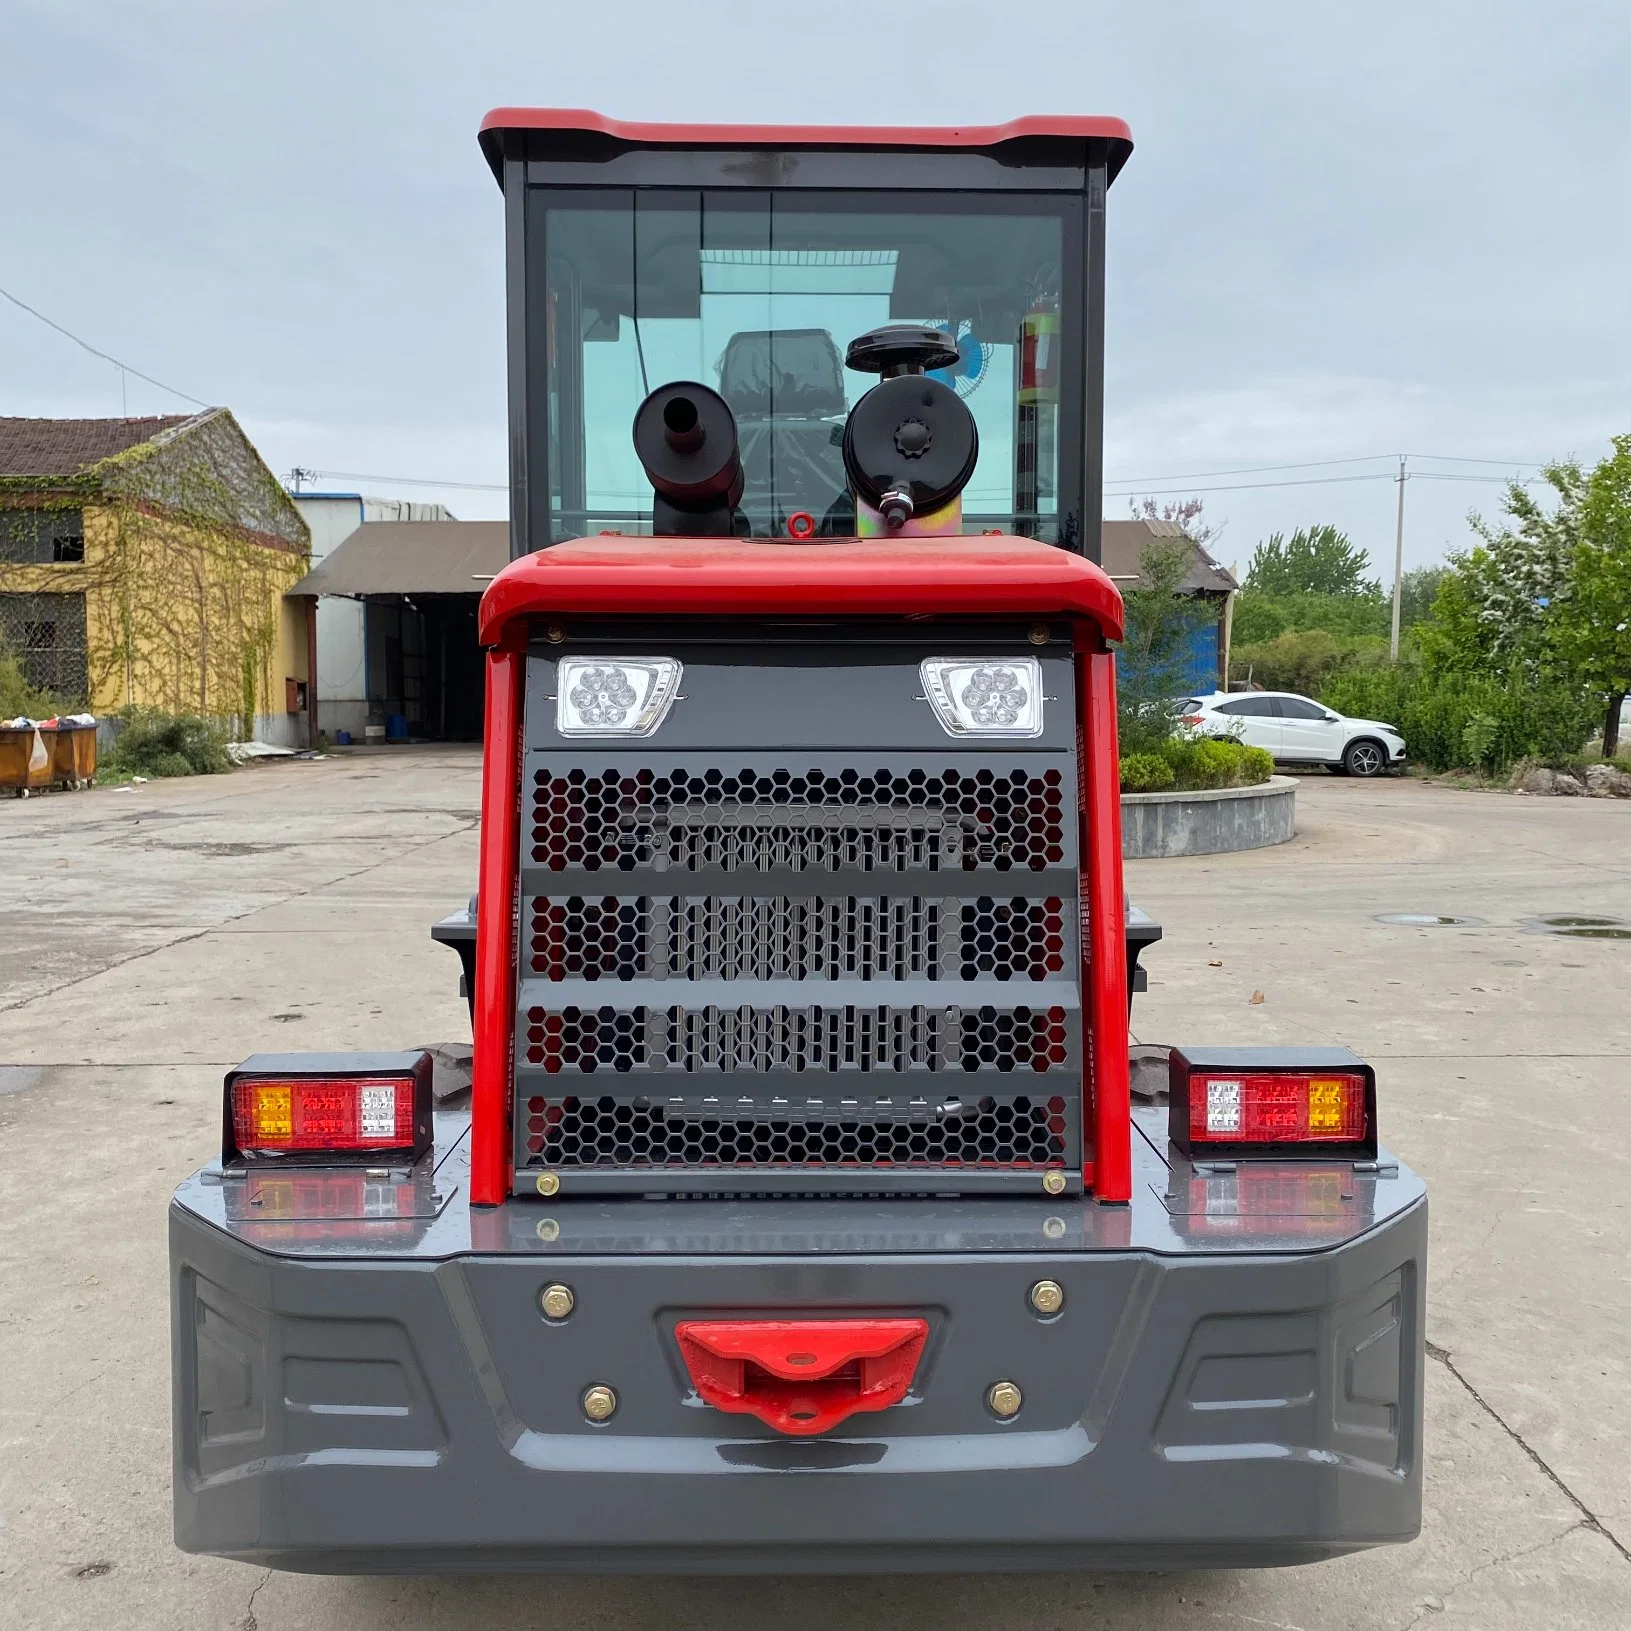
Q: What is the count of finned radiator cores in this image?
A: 1